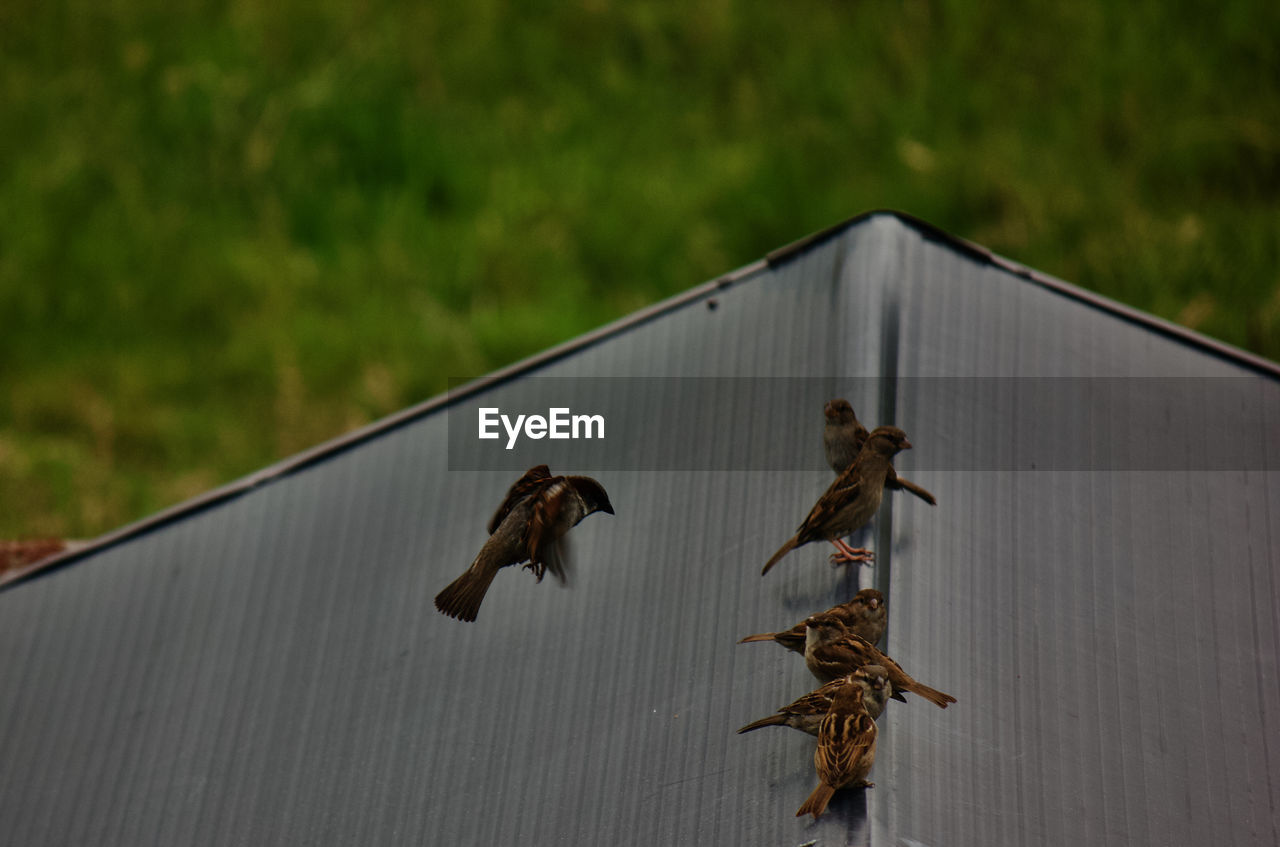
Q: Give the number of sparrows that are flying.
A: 1